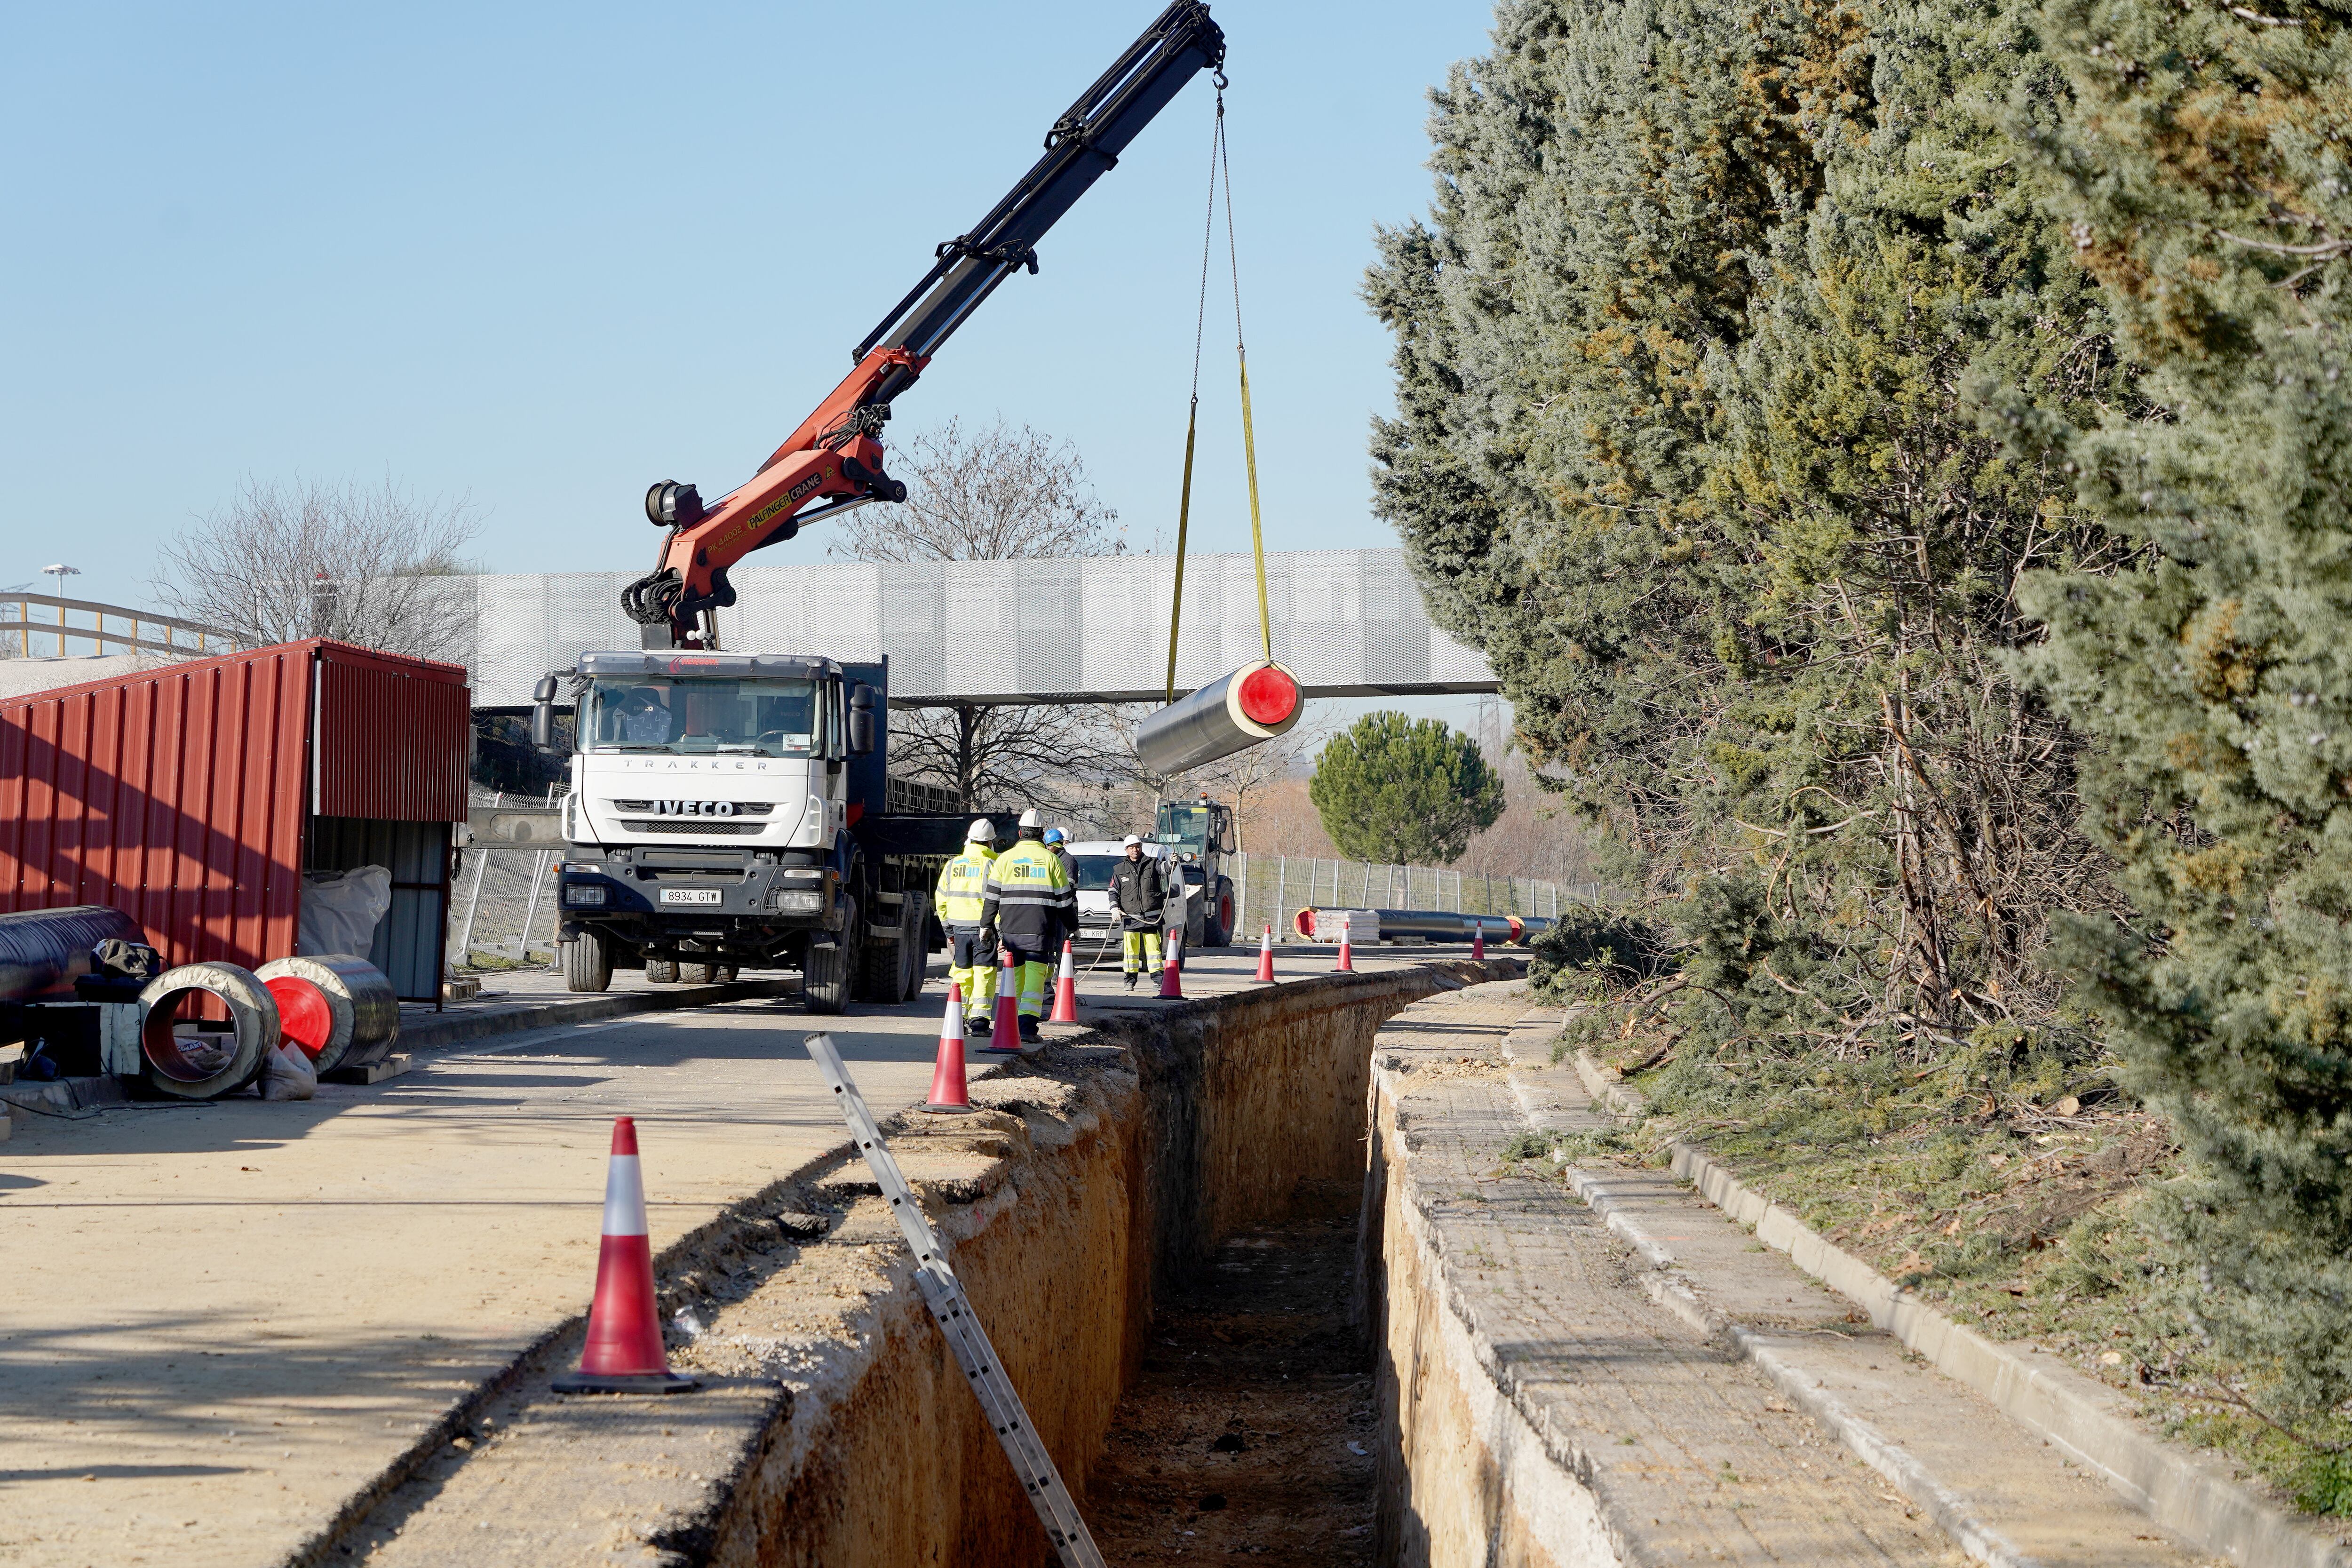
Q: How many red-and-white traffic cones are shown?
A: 8